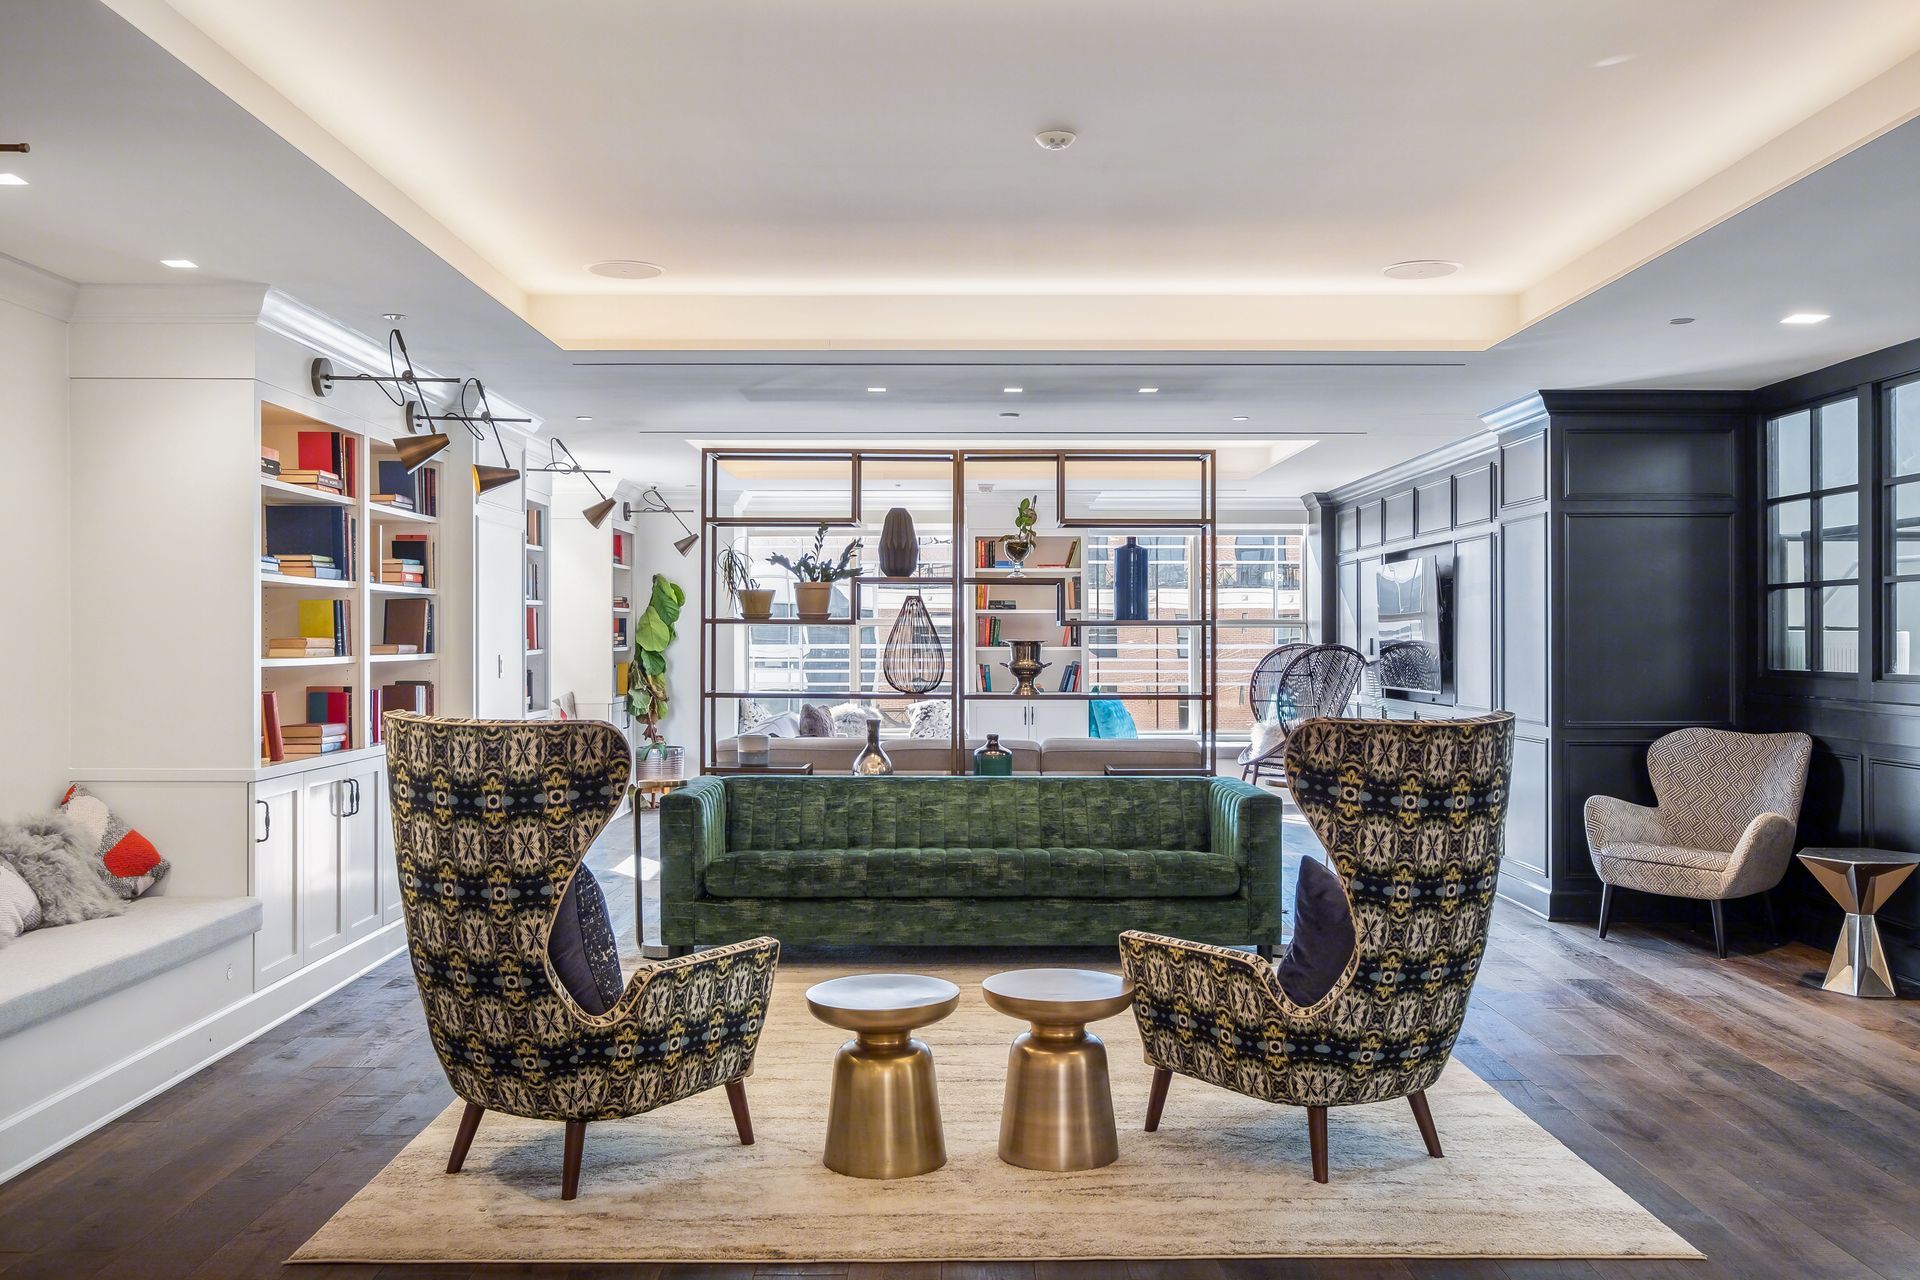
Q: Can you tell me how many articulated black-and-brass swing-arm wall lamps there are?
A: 4